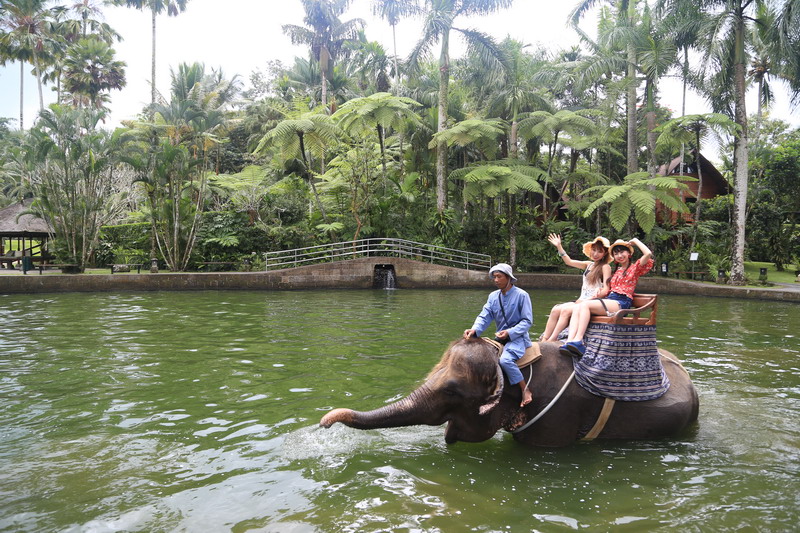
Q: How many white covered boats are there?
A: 0